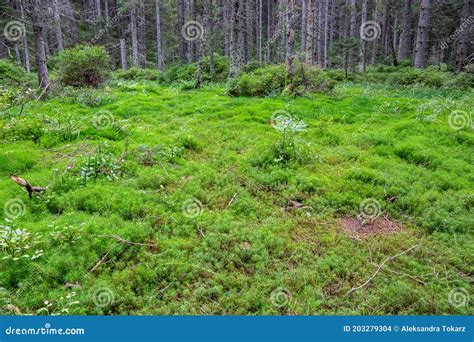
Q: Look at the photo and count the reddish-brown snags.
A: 1